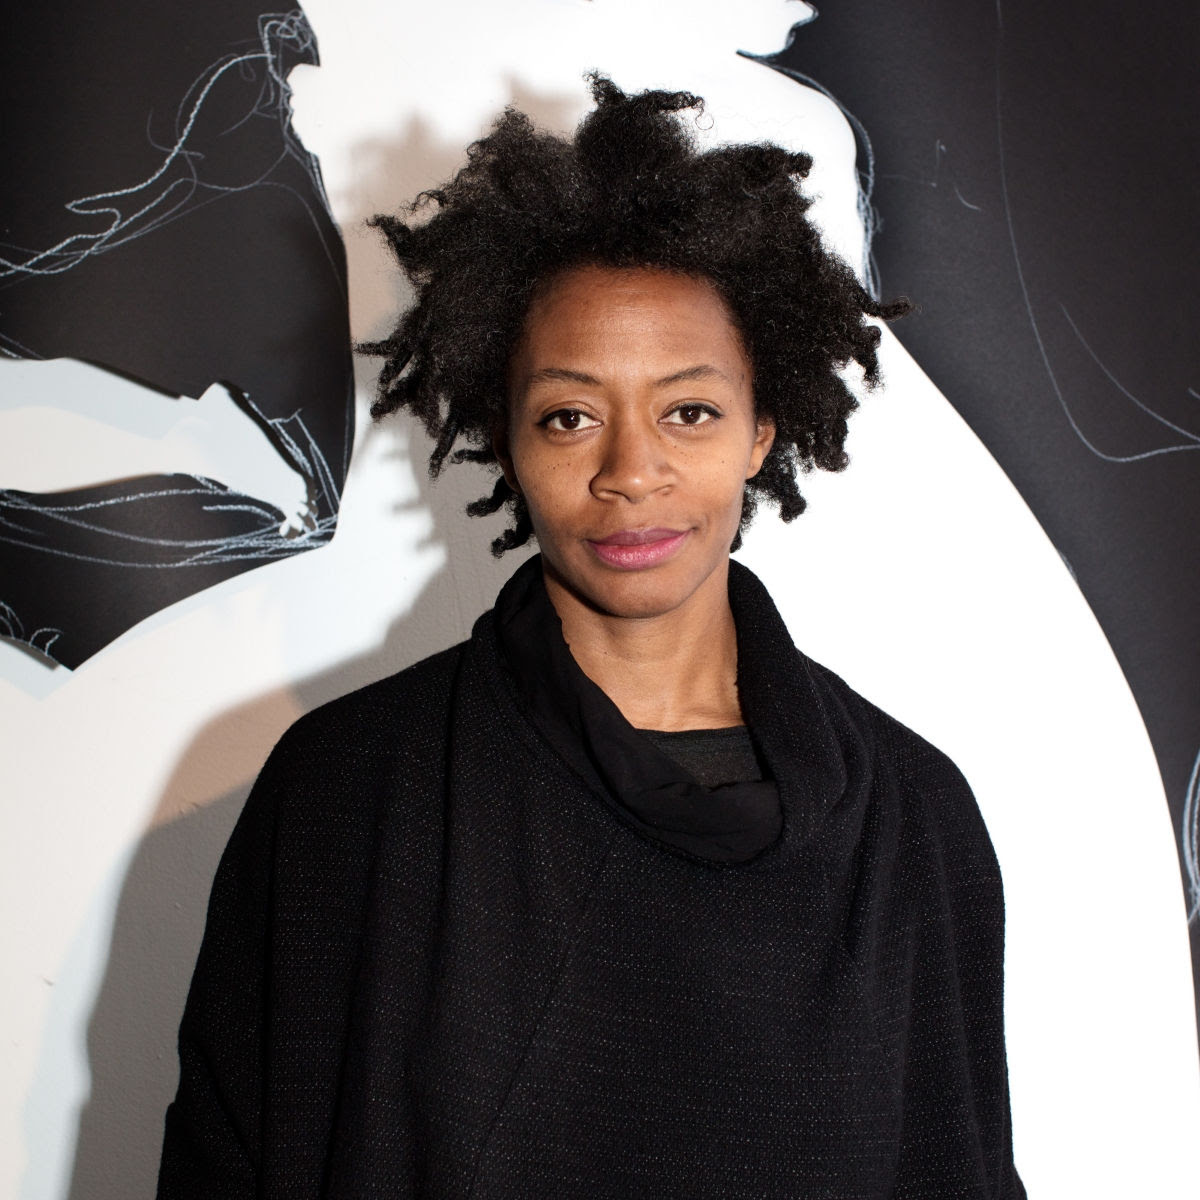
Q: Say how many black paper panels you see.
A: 2